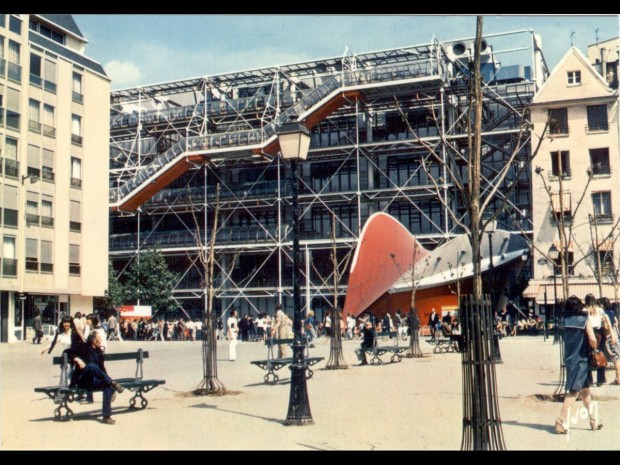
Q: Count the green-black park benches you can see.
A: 4